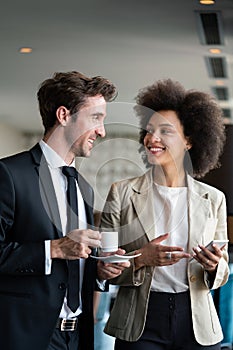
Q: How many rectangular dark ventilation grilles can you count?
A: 4